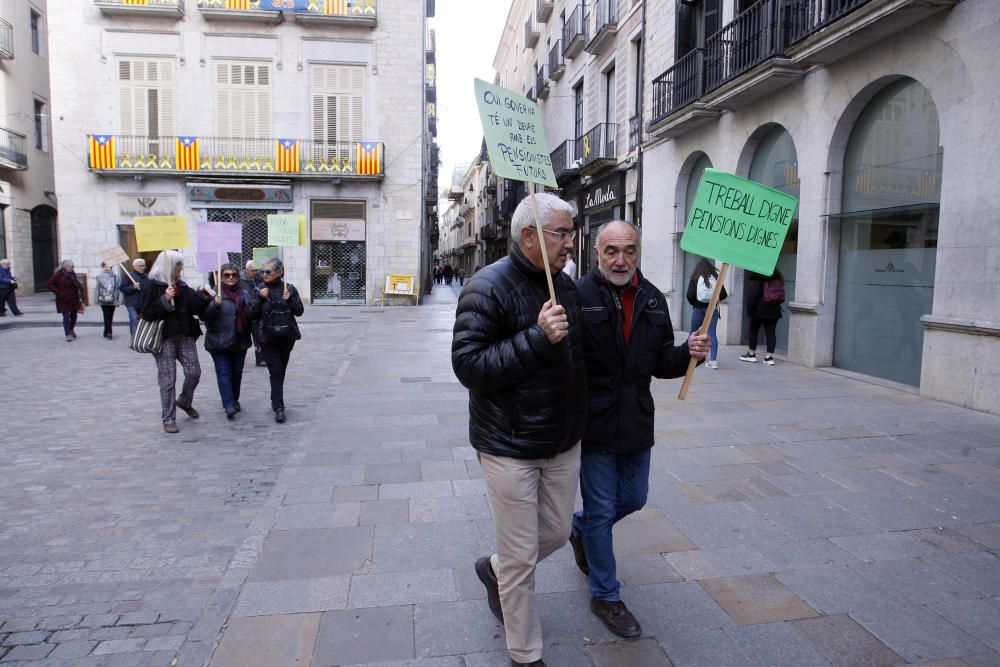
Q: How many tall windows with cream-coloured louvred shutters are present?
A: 3